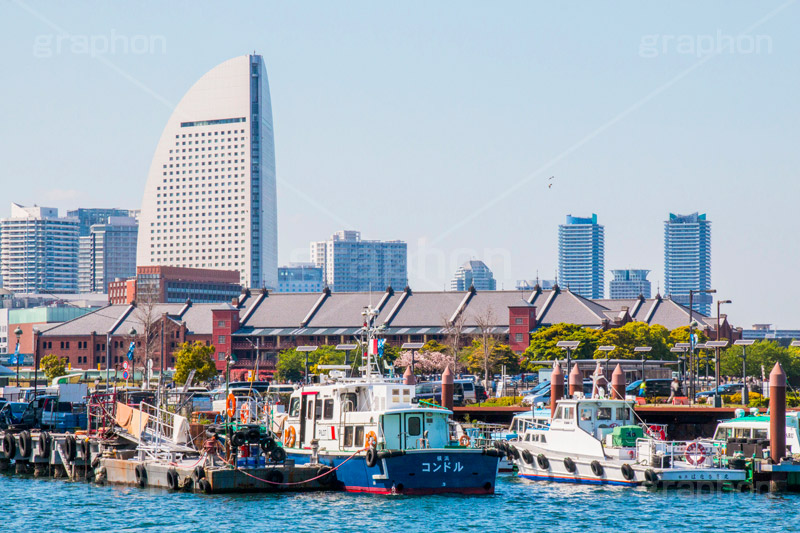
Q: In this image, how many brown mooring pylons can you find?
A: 7